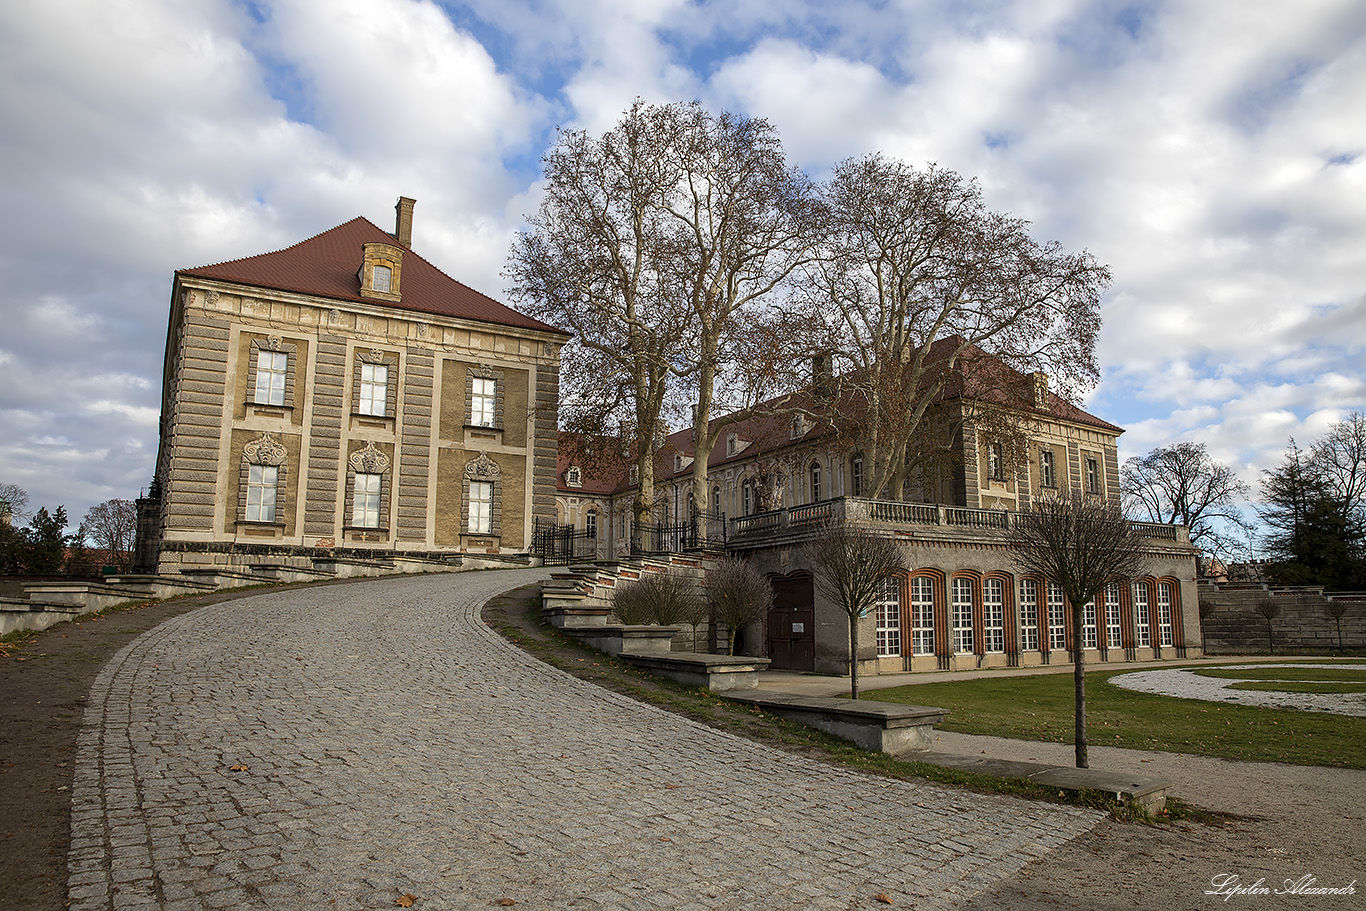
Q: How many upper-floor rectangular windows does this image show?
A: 6